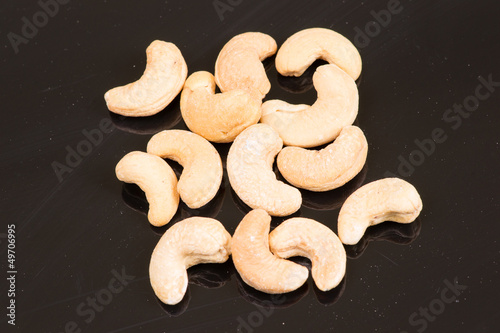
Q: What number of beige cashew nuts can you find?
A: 13